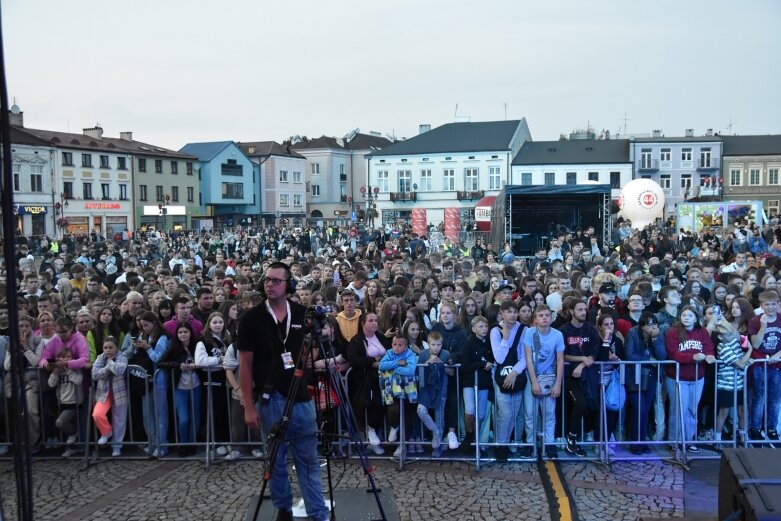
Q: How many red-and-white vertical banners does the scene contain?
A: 2